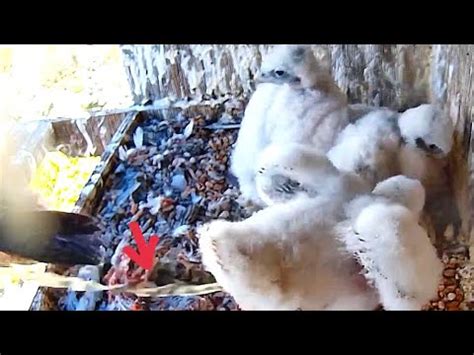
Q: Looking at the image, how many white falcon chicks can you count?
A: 4